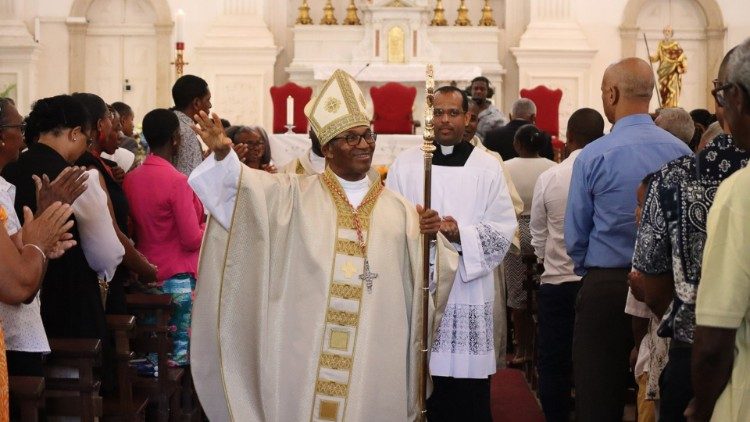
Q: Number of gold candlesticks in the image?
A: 6